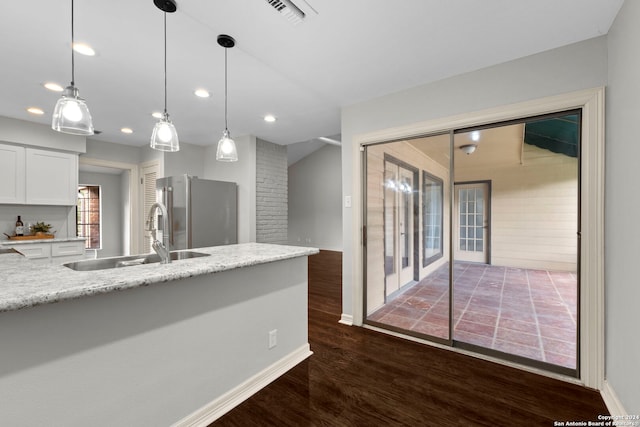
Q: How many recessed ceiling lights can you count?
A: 7